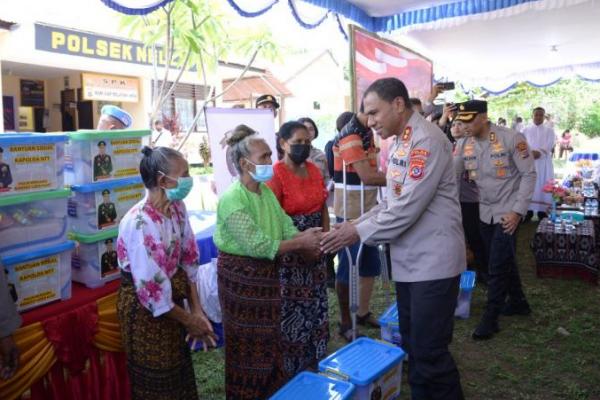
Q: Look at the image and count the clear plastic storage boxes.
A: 10